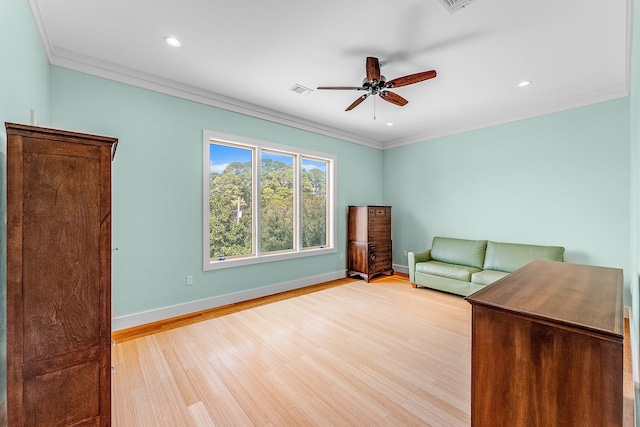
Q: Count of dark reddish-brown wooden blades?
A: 5